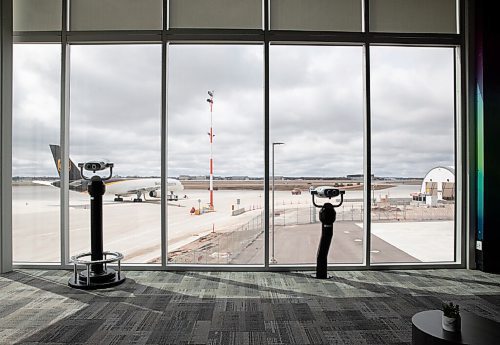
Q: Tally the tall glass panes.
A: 5